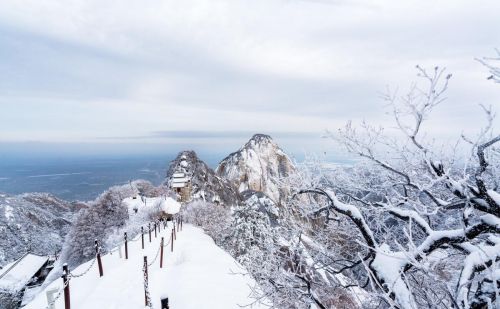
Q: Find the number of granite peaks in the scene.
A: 2